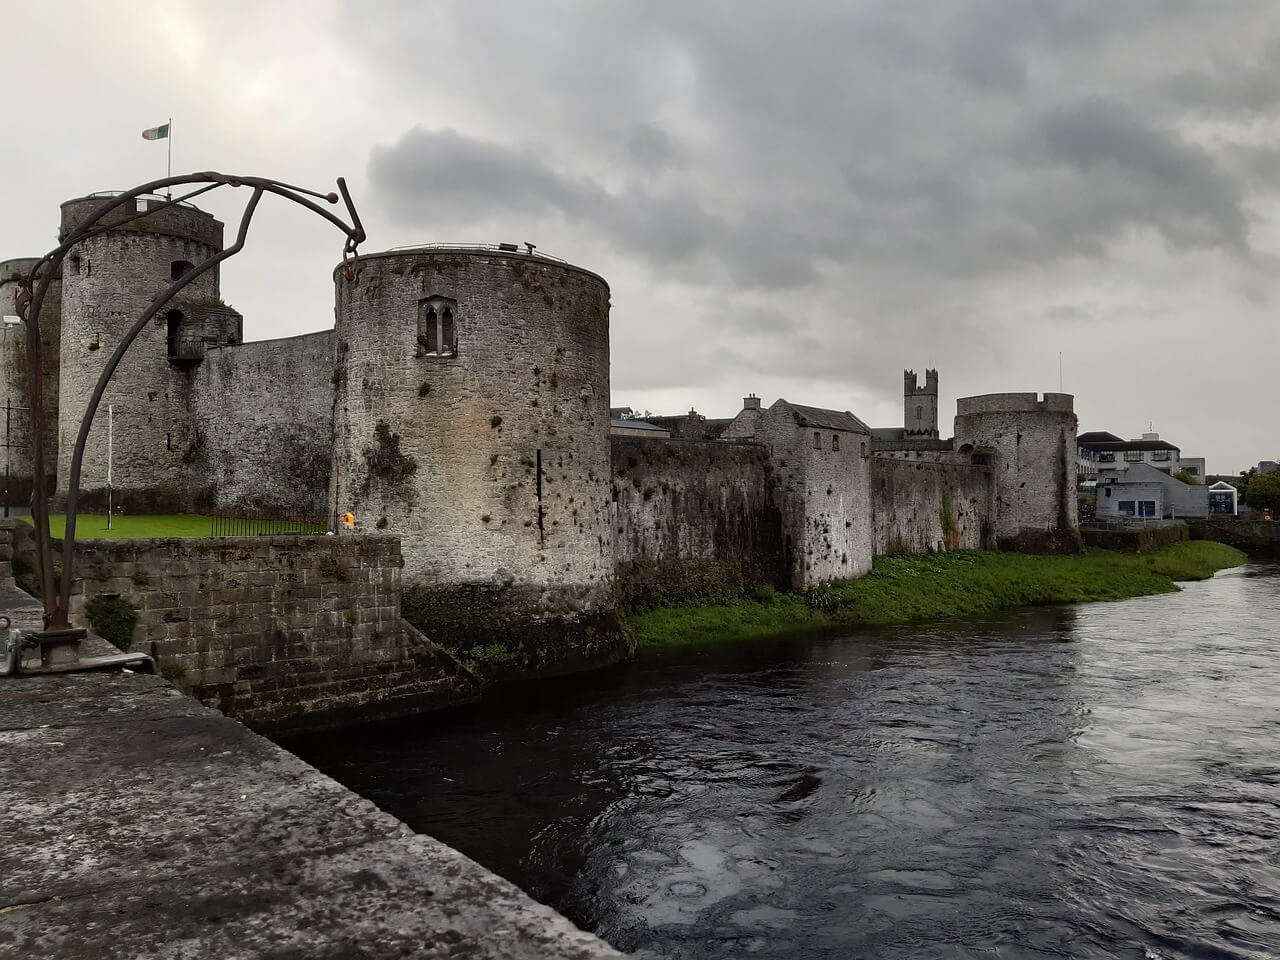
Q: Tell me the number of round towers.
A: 4